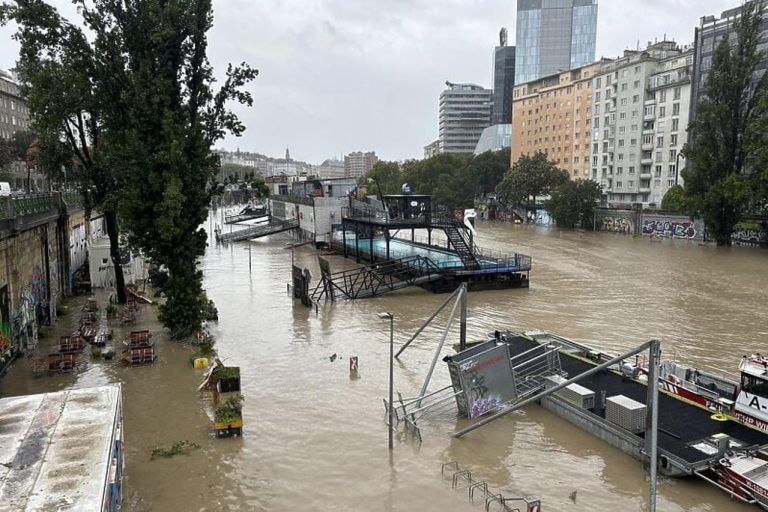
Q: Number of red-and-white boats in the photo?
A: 2